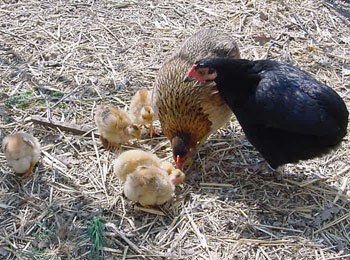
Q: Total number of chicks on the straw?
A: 5